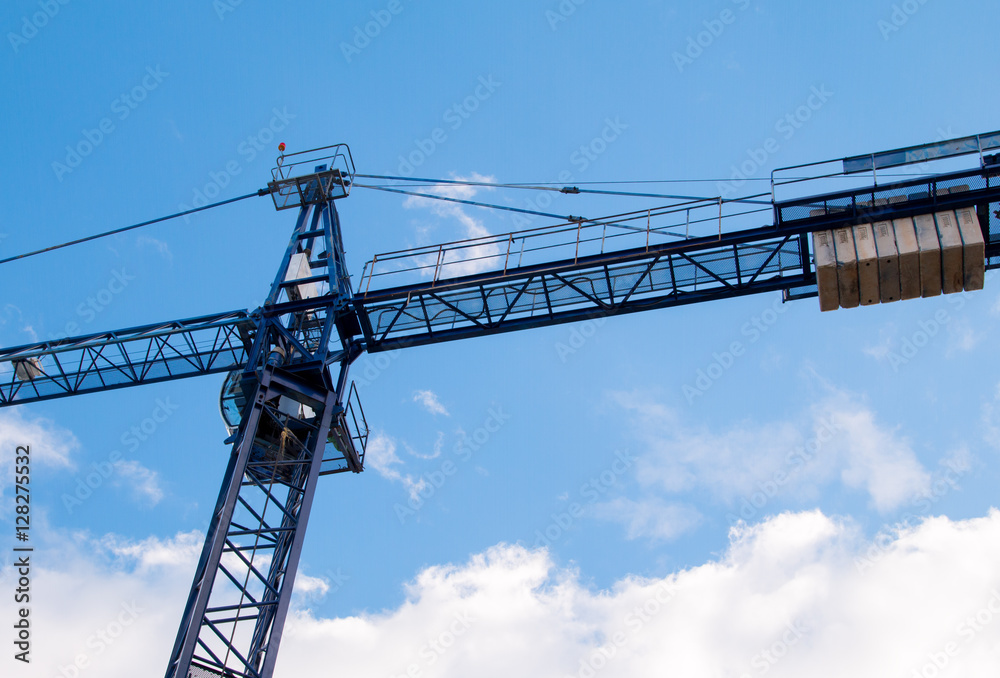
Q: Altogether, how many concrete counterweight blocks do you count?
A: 8